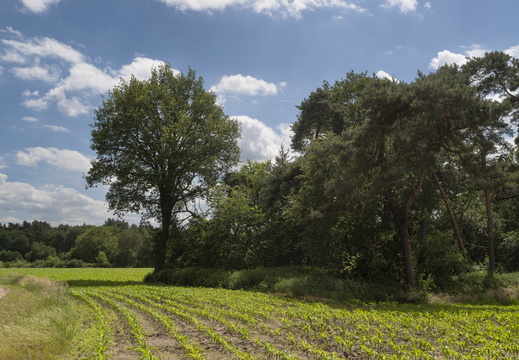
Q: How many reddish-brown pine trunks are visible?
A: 3